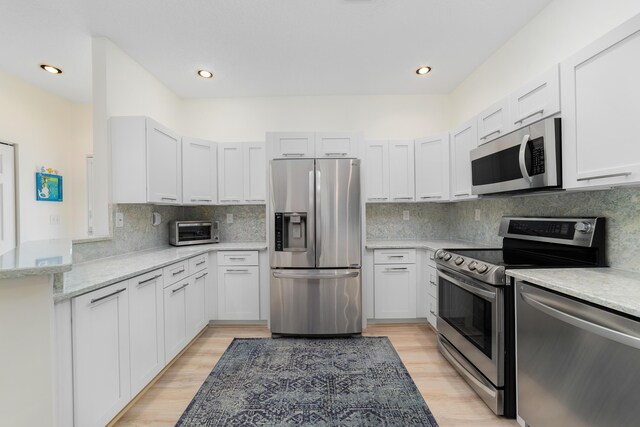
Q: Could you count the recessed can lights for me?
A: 3